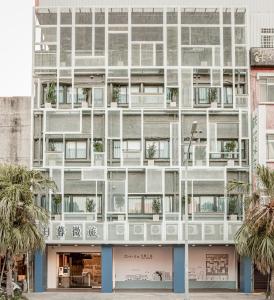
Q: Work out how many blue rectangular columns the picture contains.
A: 4